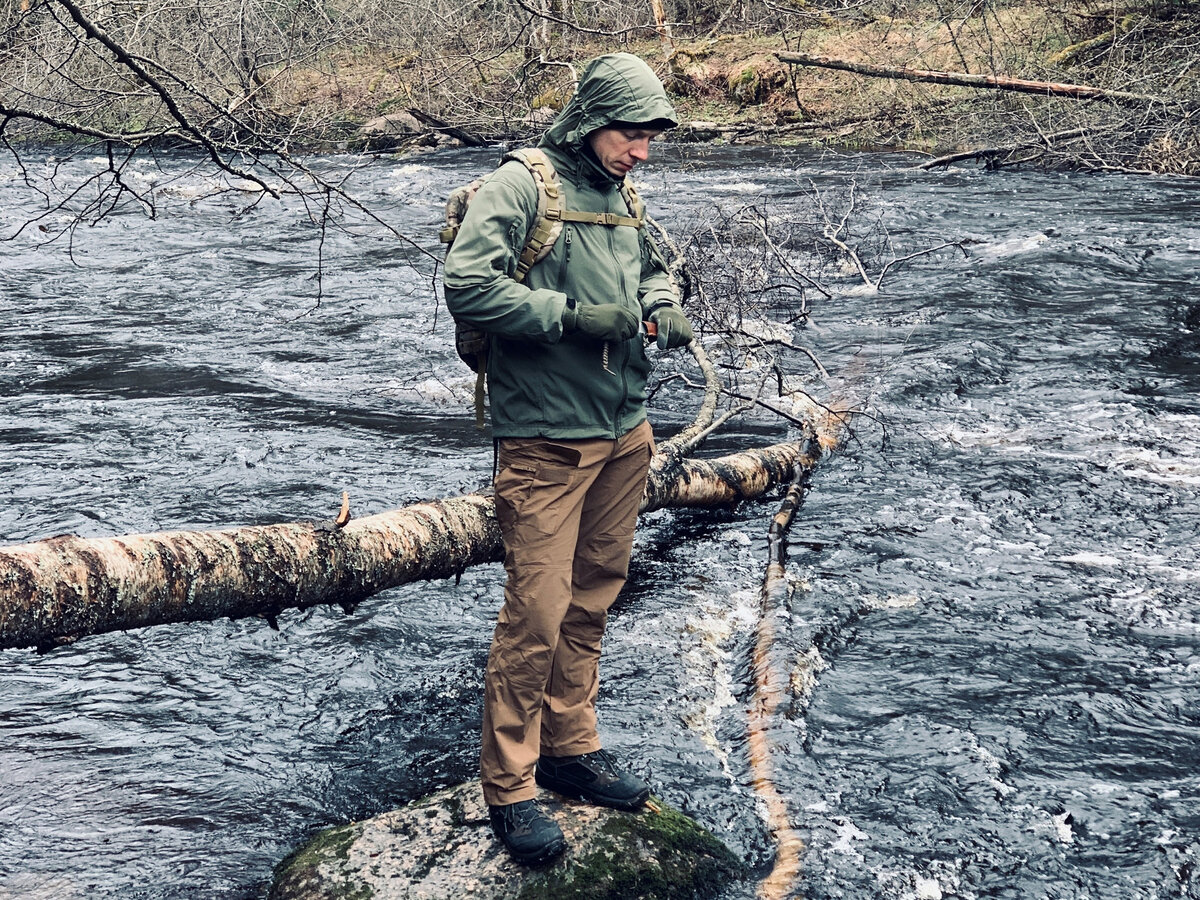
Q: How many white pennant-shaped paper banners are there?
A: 0